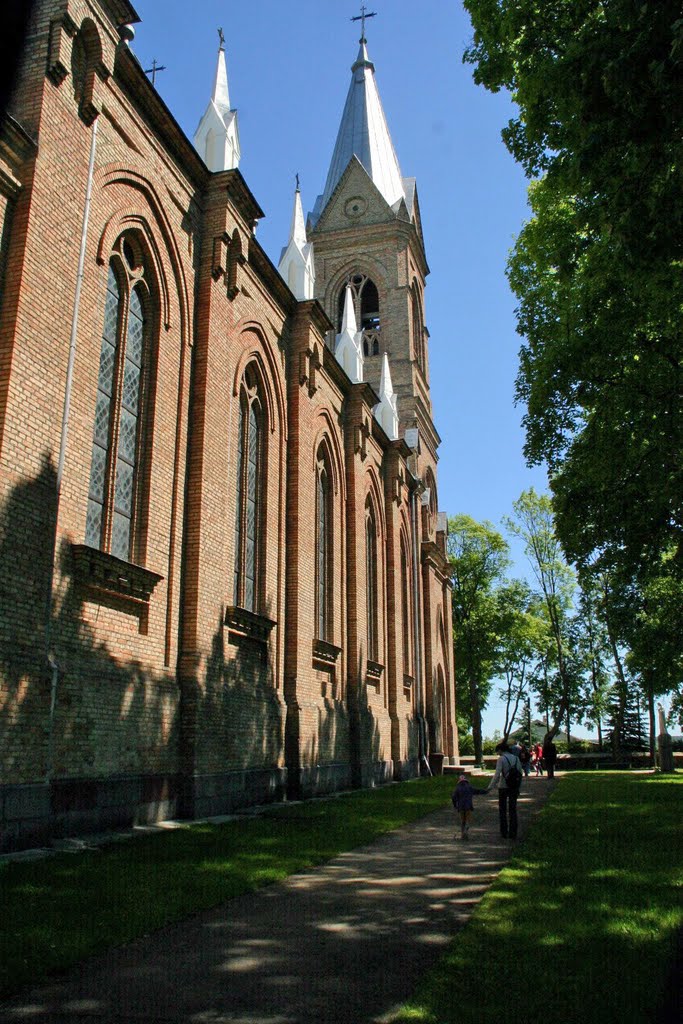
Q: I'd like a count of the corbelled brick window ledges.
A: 5